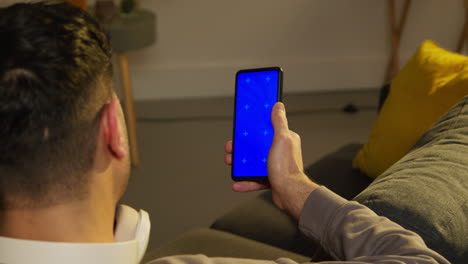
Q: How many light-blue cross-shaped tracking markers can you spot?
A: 8